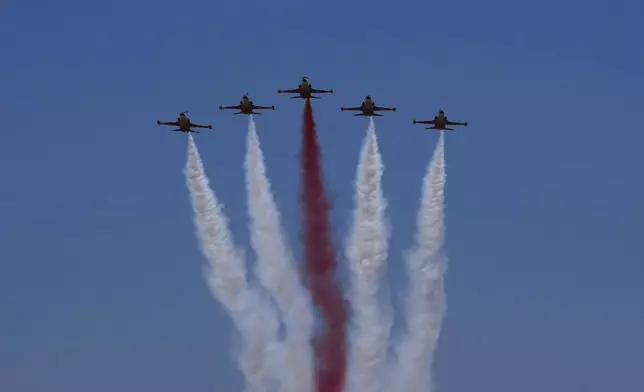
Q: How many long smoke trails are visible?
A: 5